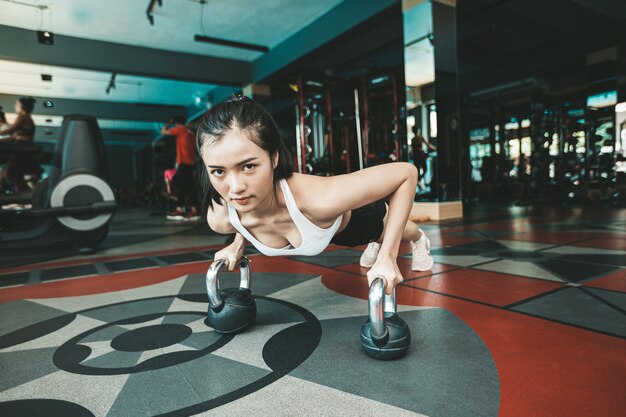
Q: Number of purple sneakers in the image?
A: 0